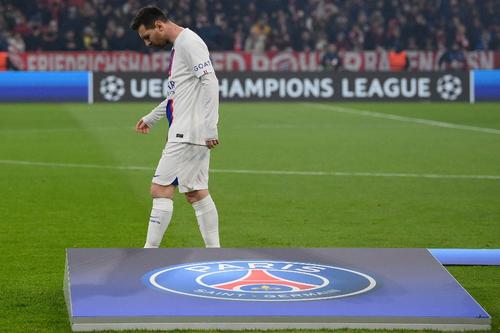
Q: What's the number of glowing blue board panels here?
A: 2